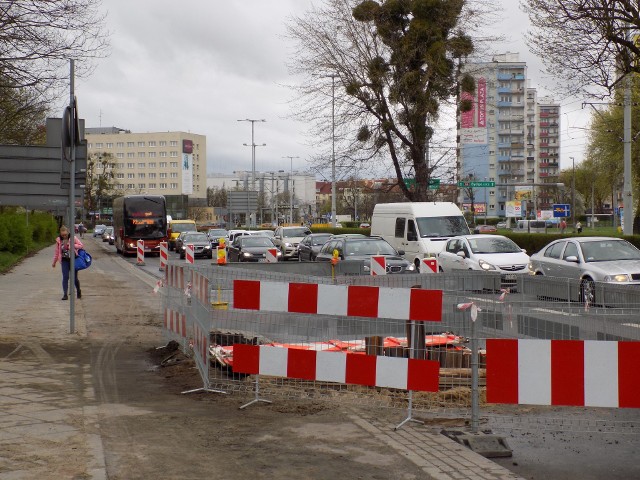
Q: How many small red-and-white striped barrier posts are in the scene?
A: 6